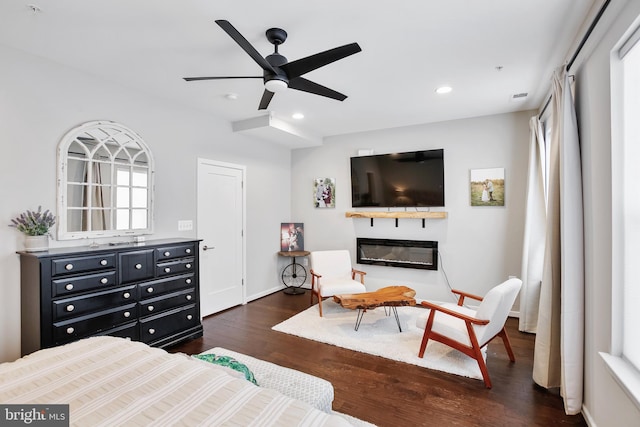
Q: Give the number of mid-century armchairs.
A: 2